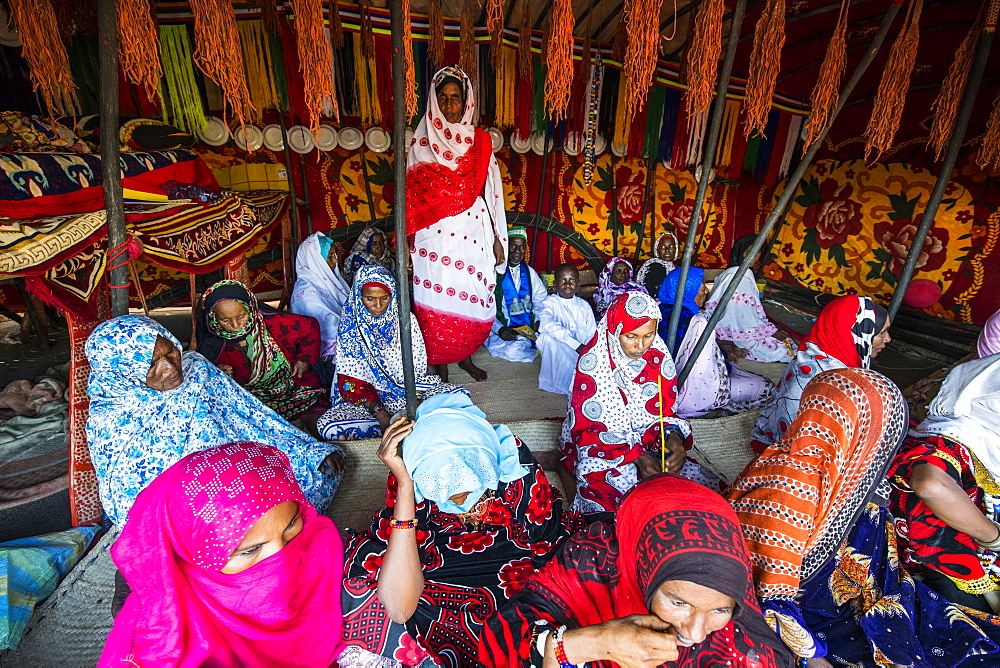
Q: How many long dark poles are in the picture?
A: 5